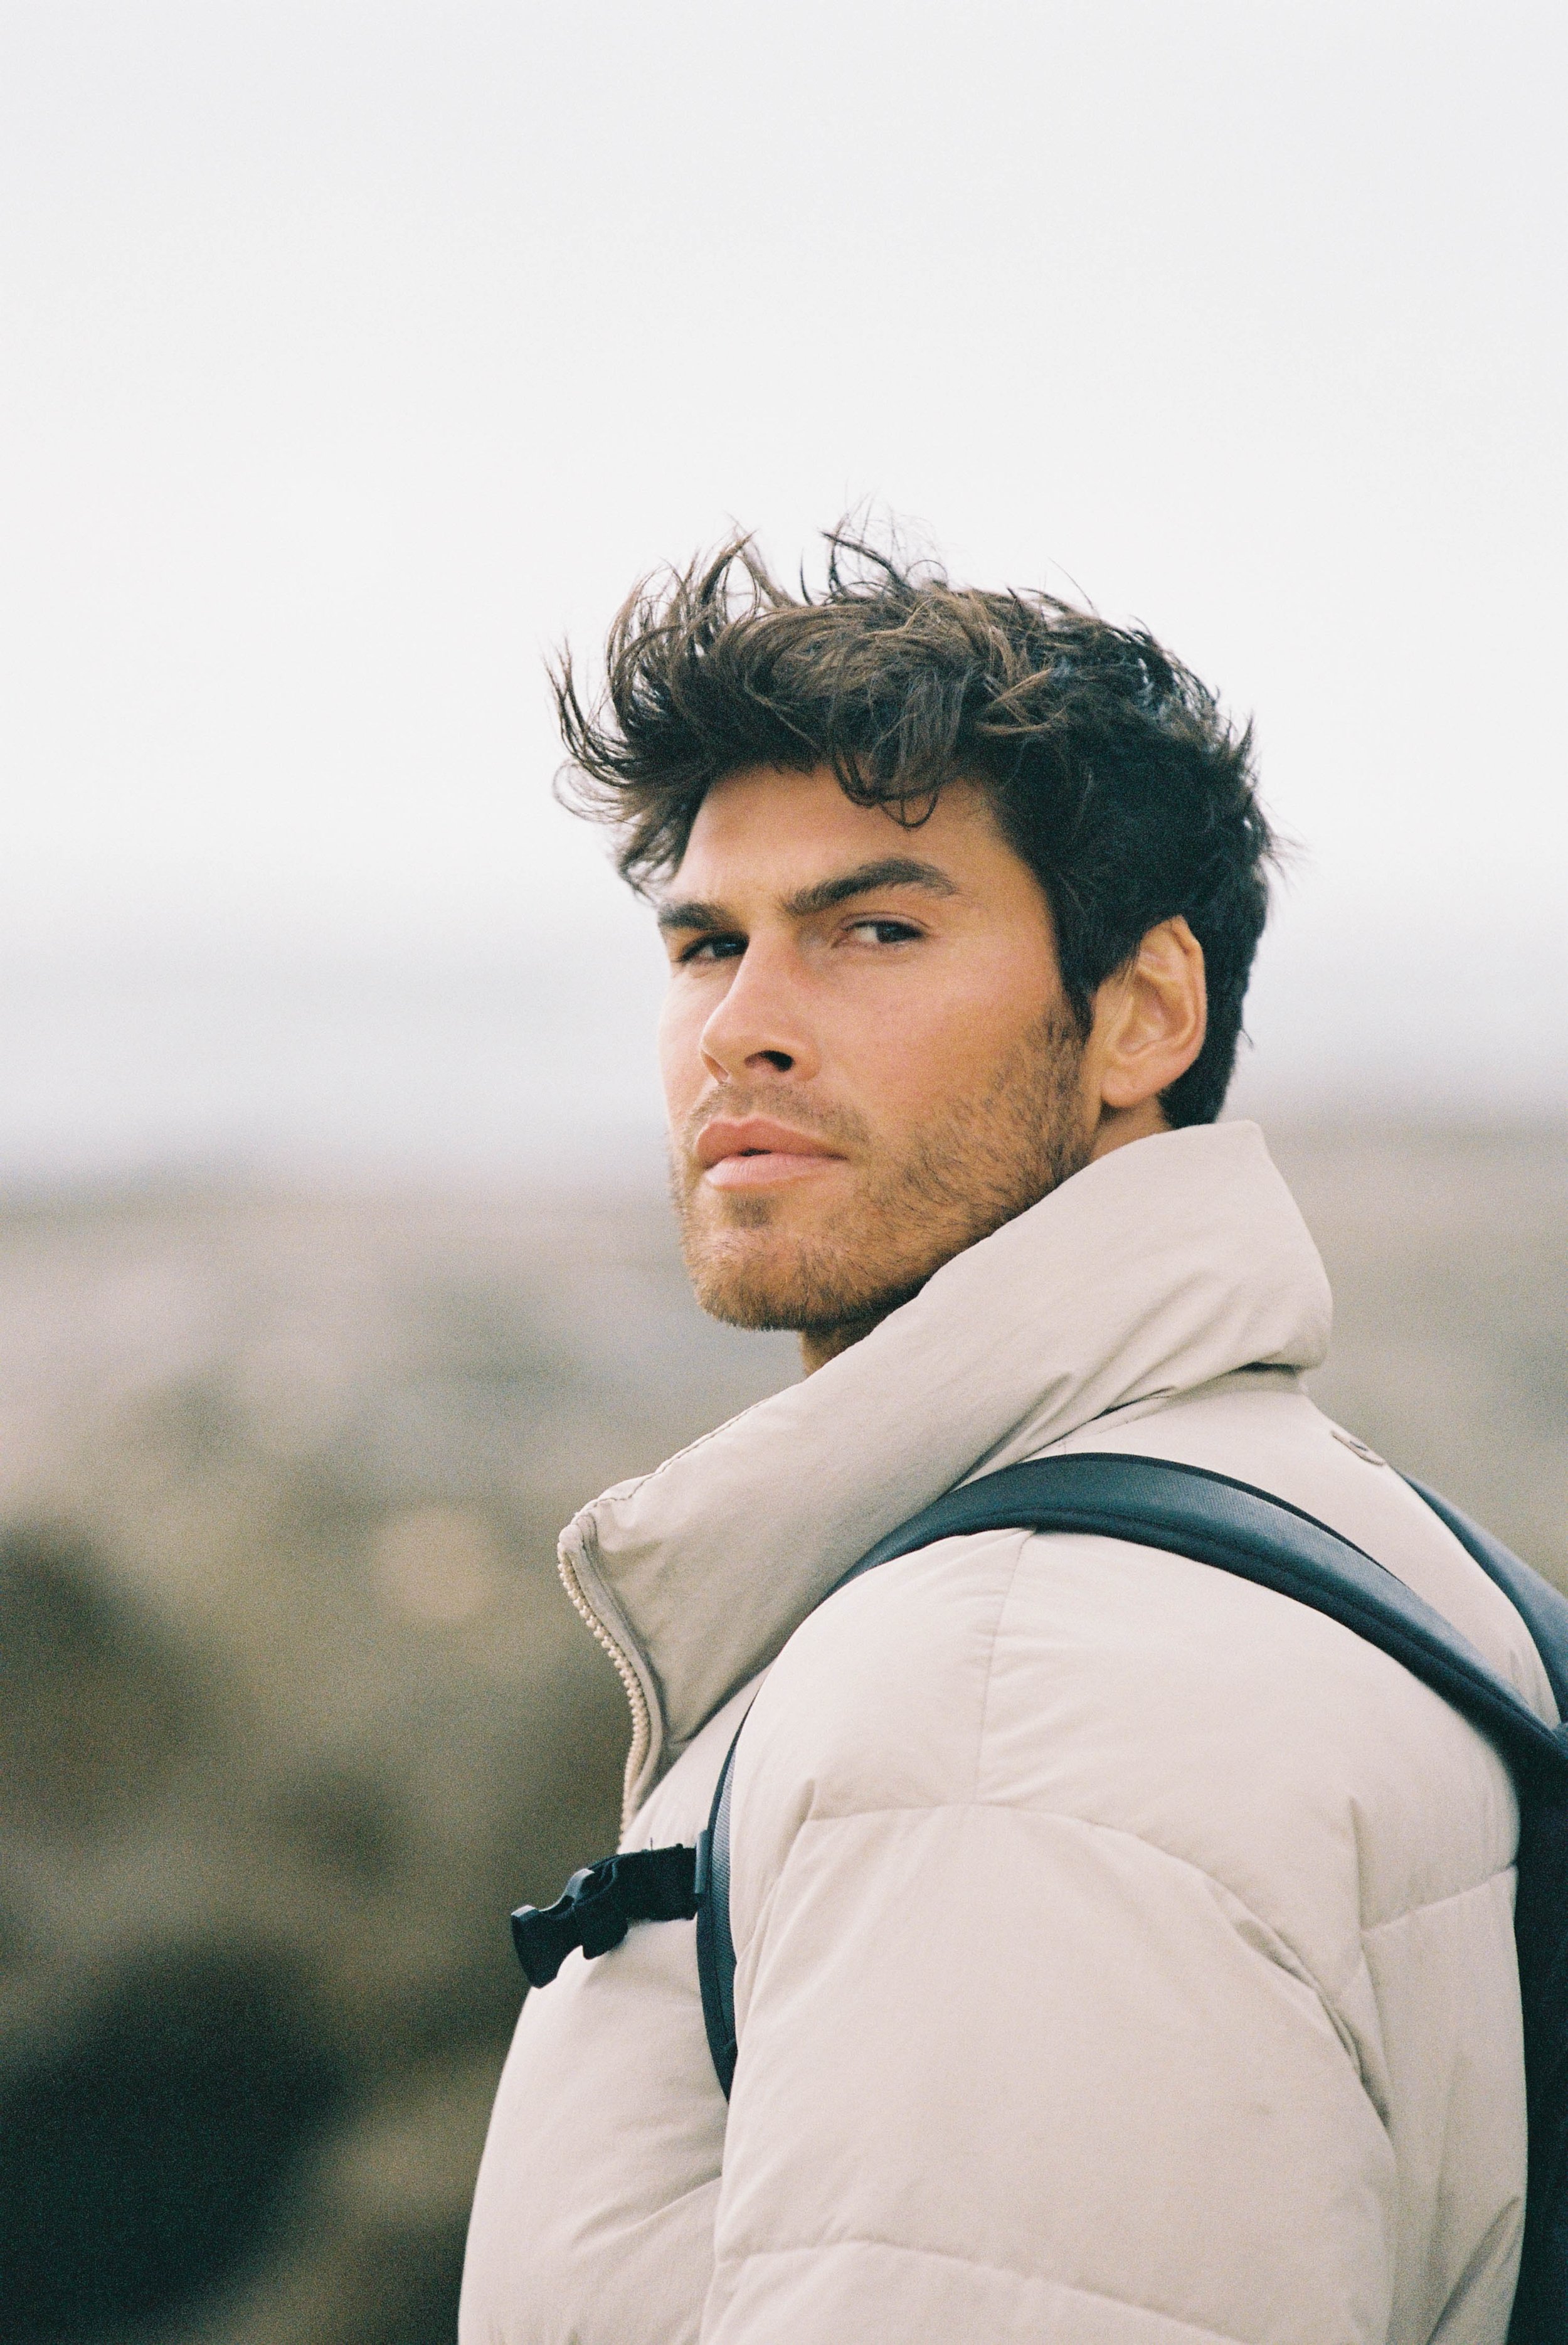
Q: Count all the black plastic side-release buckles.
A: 1